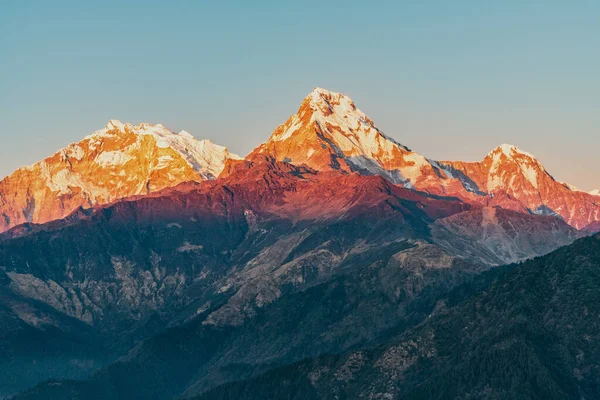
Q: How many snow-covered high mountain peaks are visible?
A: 3